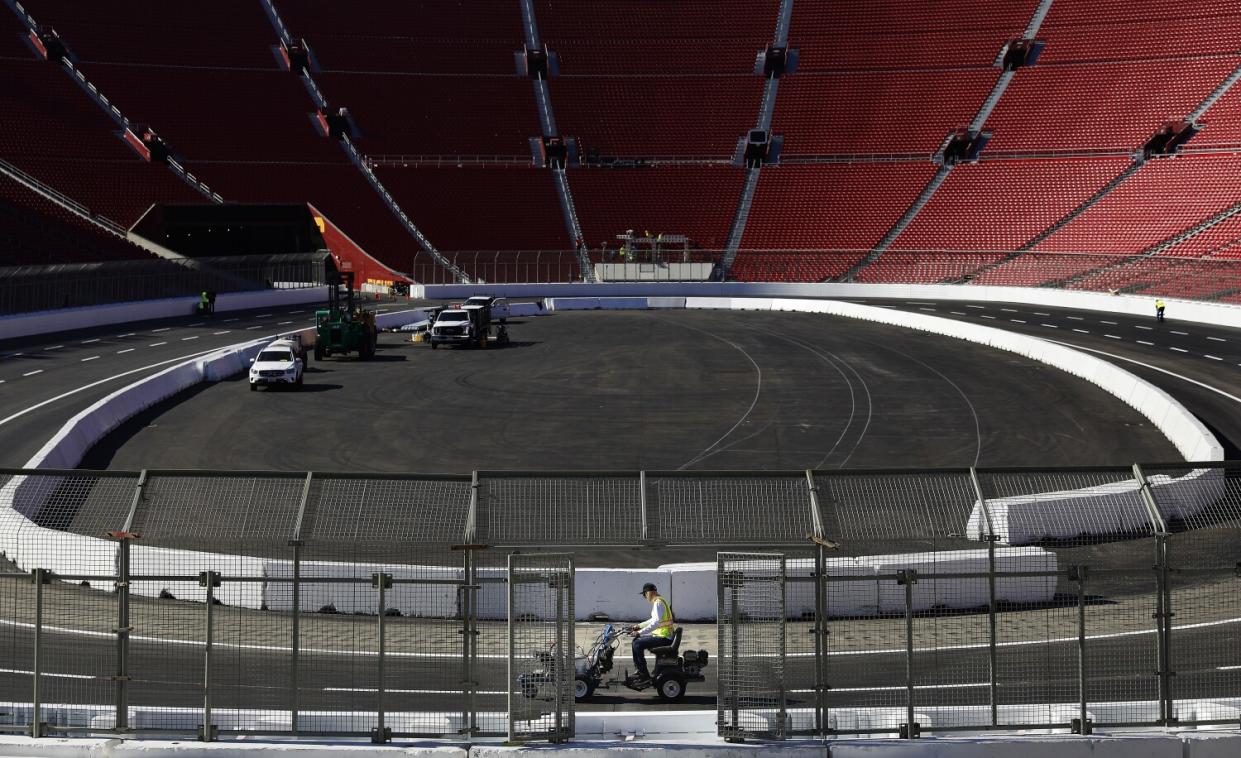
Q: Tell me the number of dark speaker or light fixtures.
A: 11